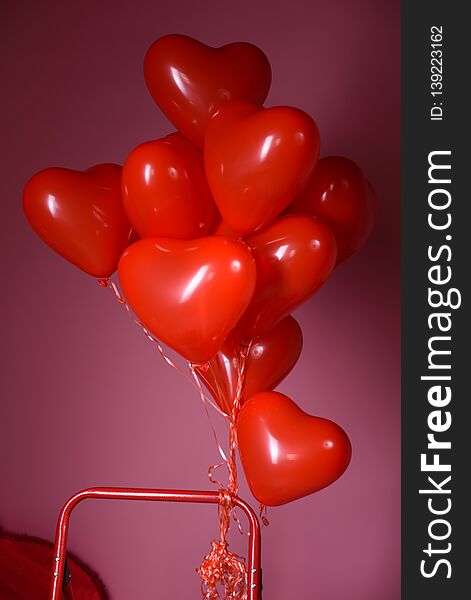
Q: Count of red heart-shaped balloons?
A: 9